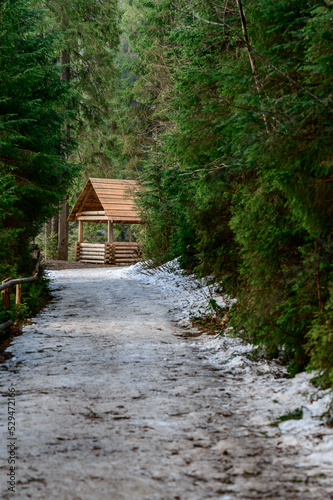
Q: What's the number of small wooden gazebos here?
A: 1